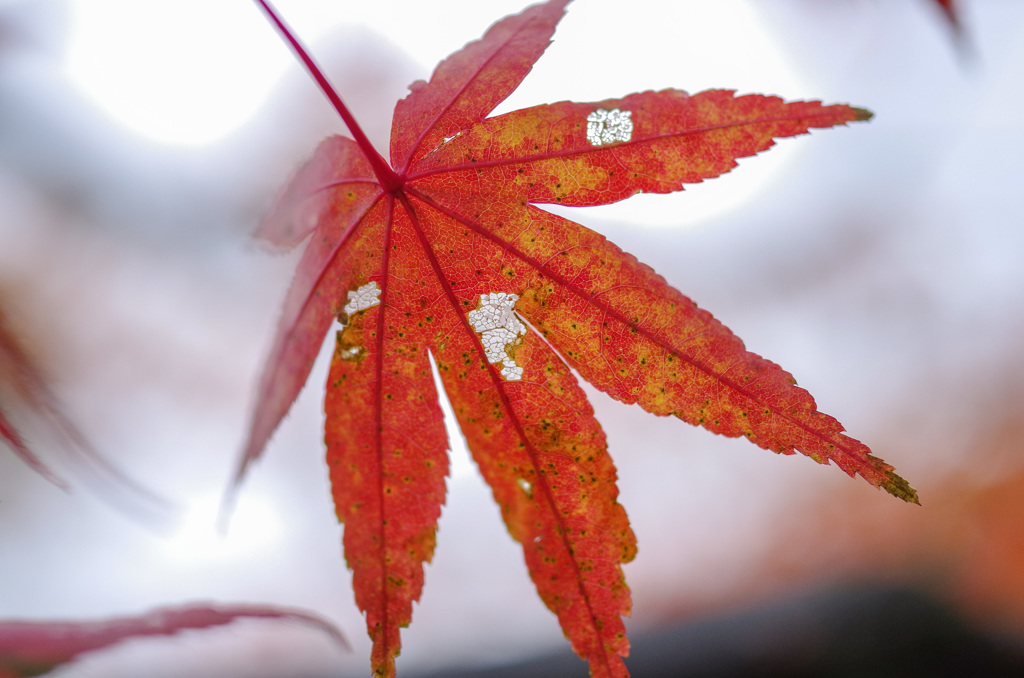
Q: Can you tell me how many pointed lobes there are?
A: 7